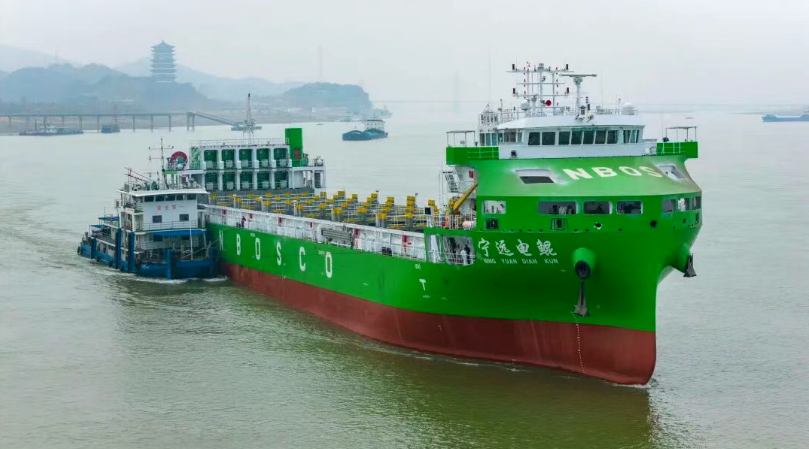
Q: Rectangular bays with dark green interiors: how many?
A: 10